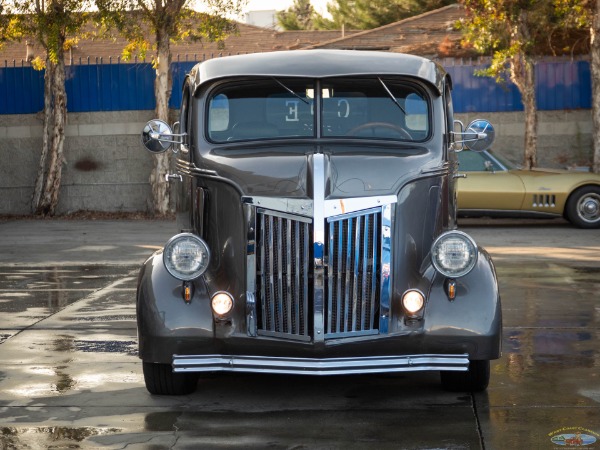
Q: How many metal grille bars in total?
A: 12